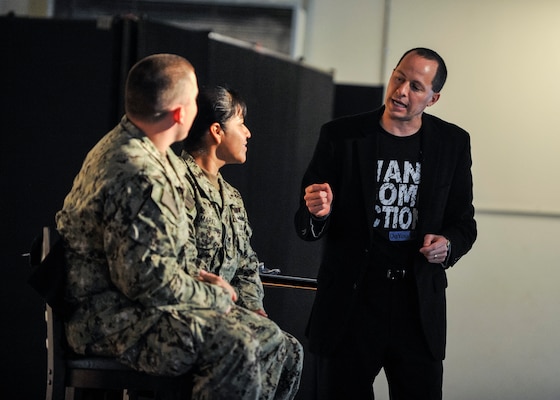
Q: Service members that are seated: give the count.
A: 2